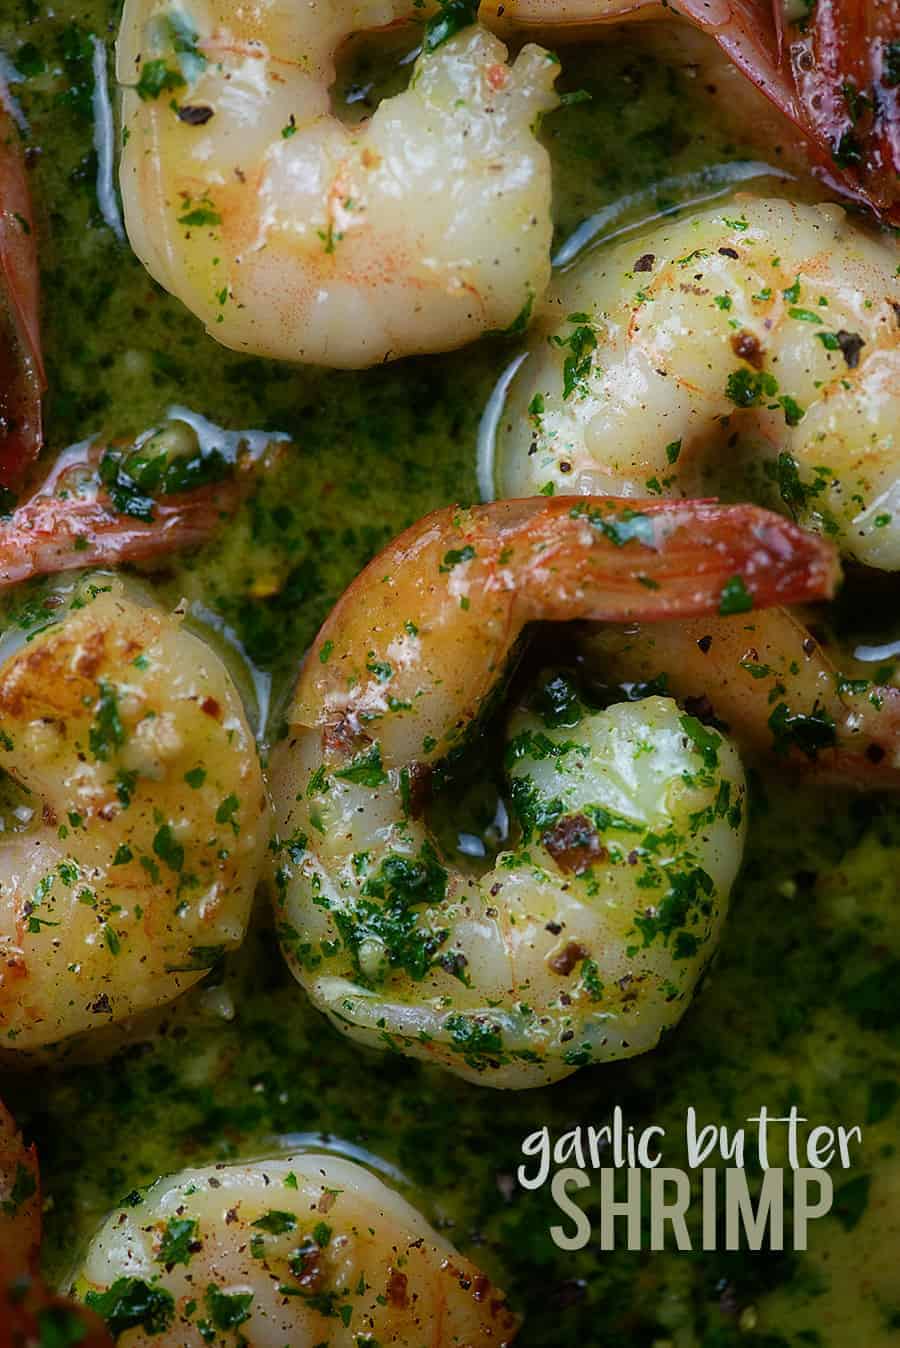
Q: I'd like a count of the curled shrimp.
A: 5